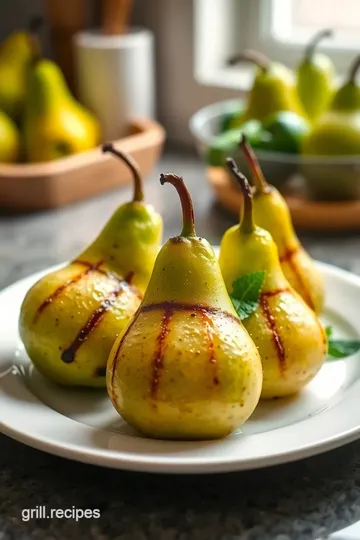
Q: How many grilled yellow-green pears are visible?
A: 4